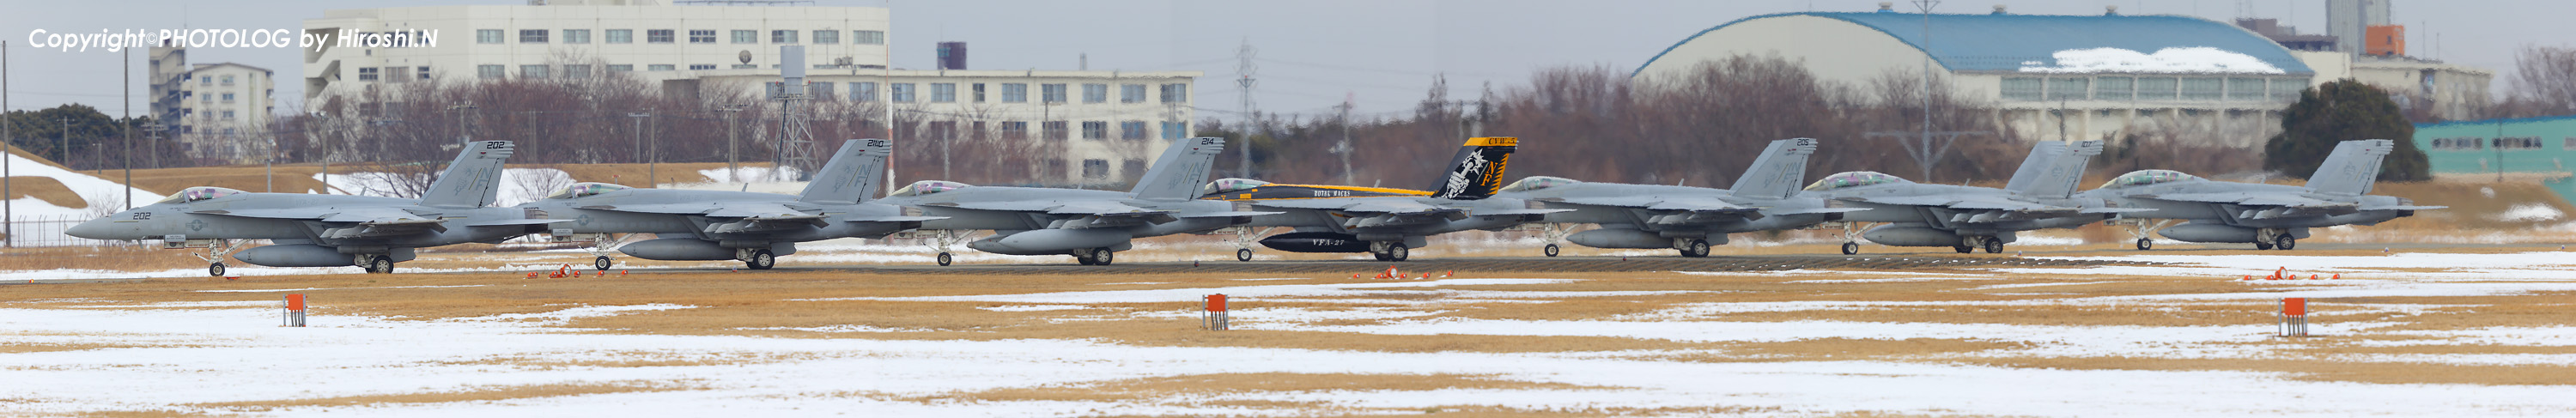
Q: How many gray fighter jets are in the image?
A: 6